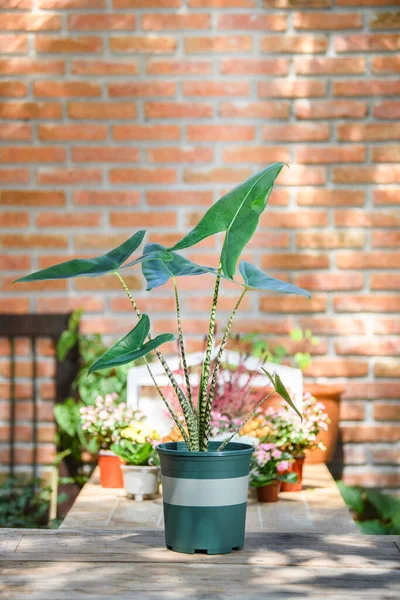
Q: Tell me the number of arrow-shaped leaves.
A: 6